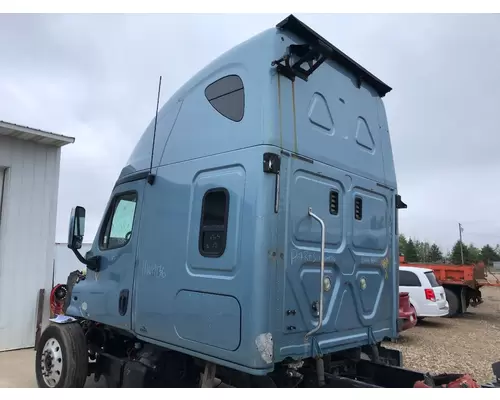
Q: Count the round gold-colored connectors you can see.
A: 2